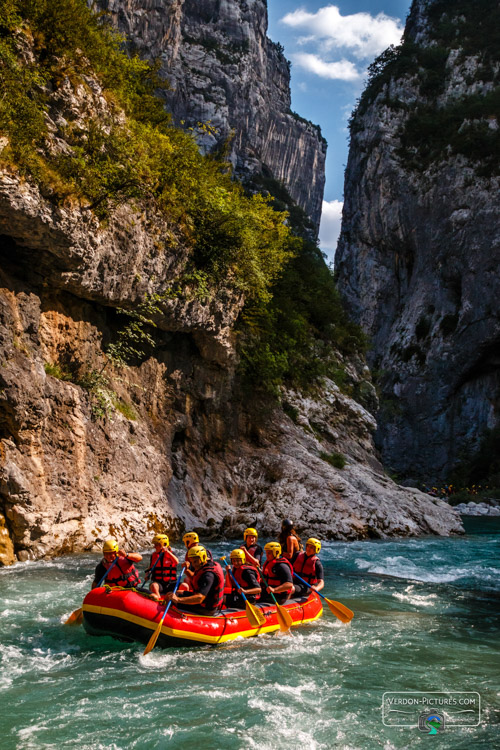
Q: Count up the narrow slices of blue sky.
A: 1